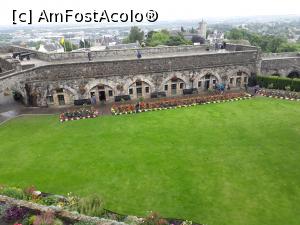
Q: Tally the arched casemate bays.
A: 6